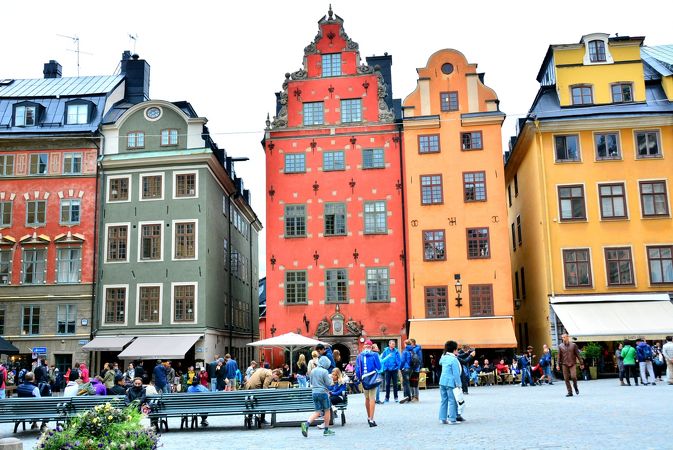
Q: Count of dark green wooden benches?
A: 4